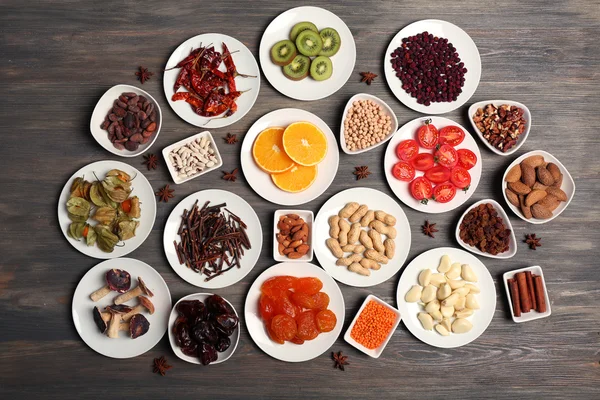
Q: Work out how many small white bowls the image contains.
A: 10